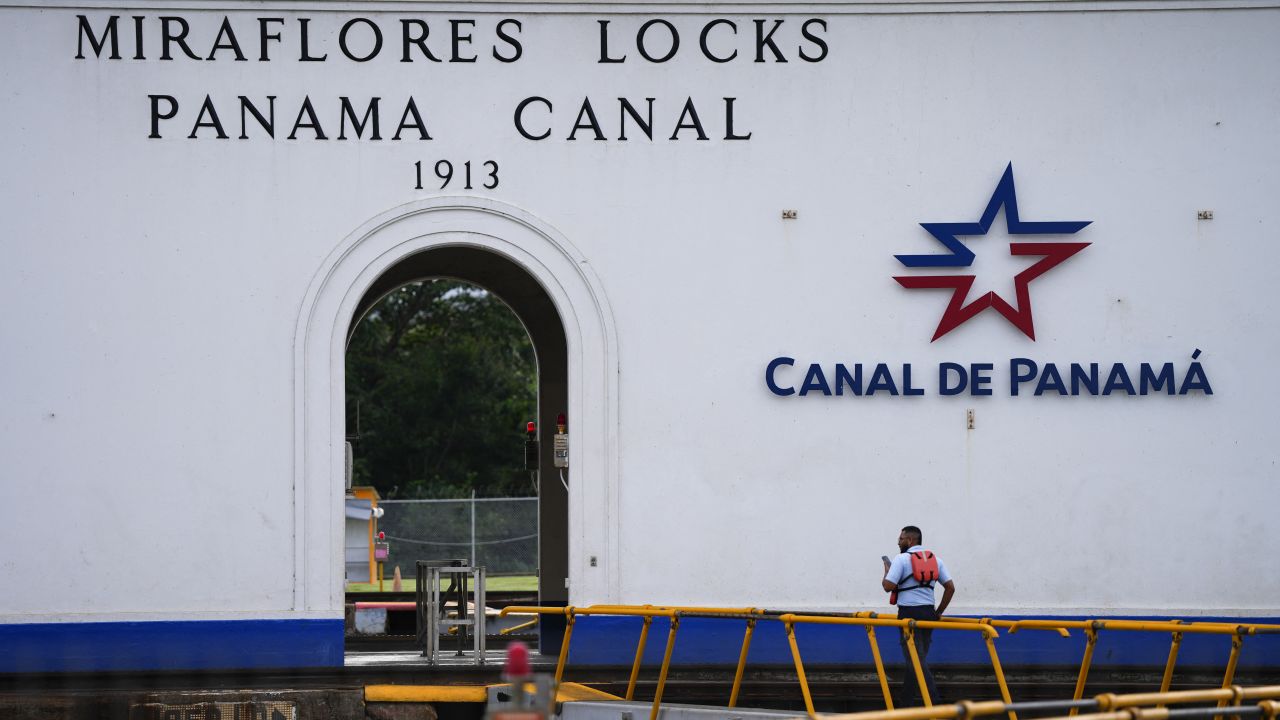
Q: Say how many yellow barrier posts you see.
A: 11